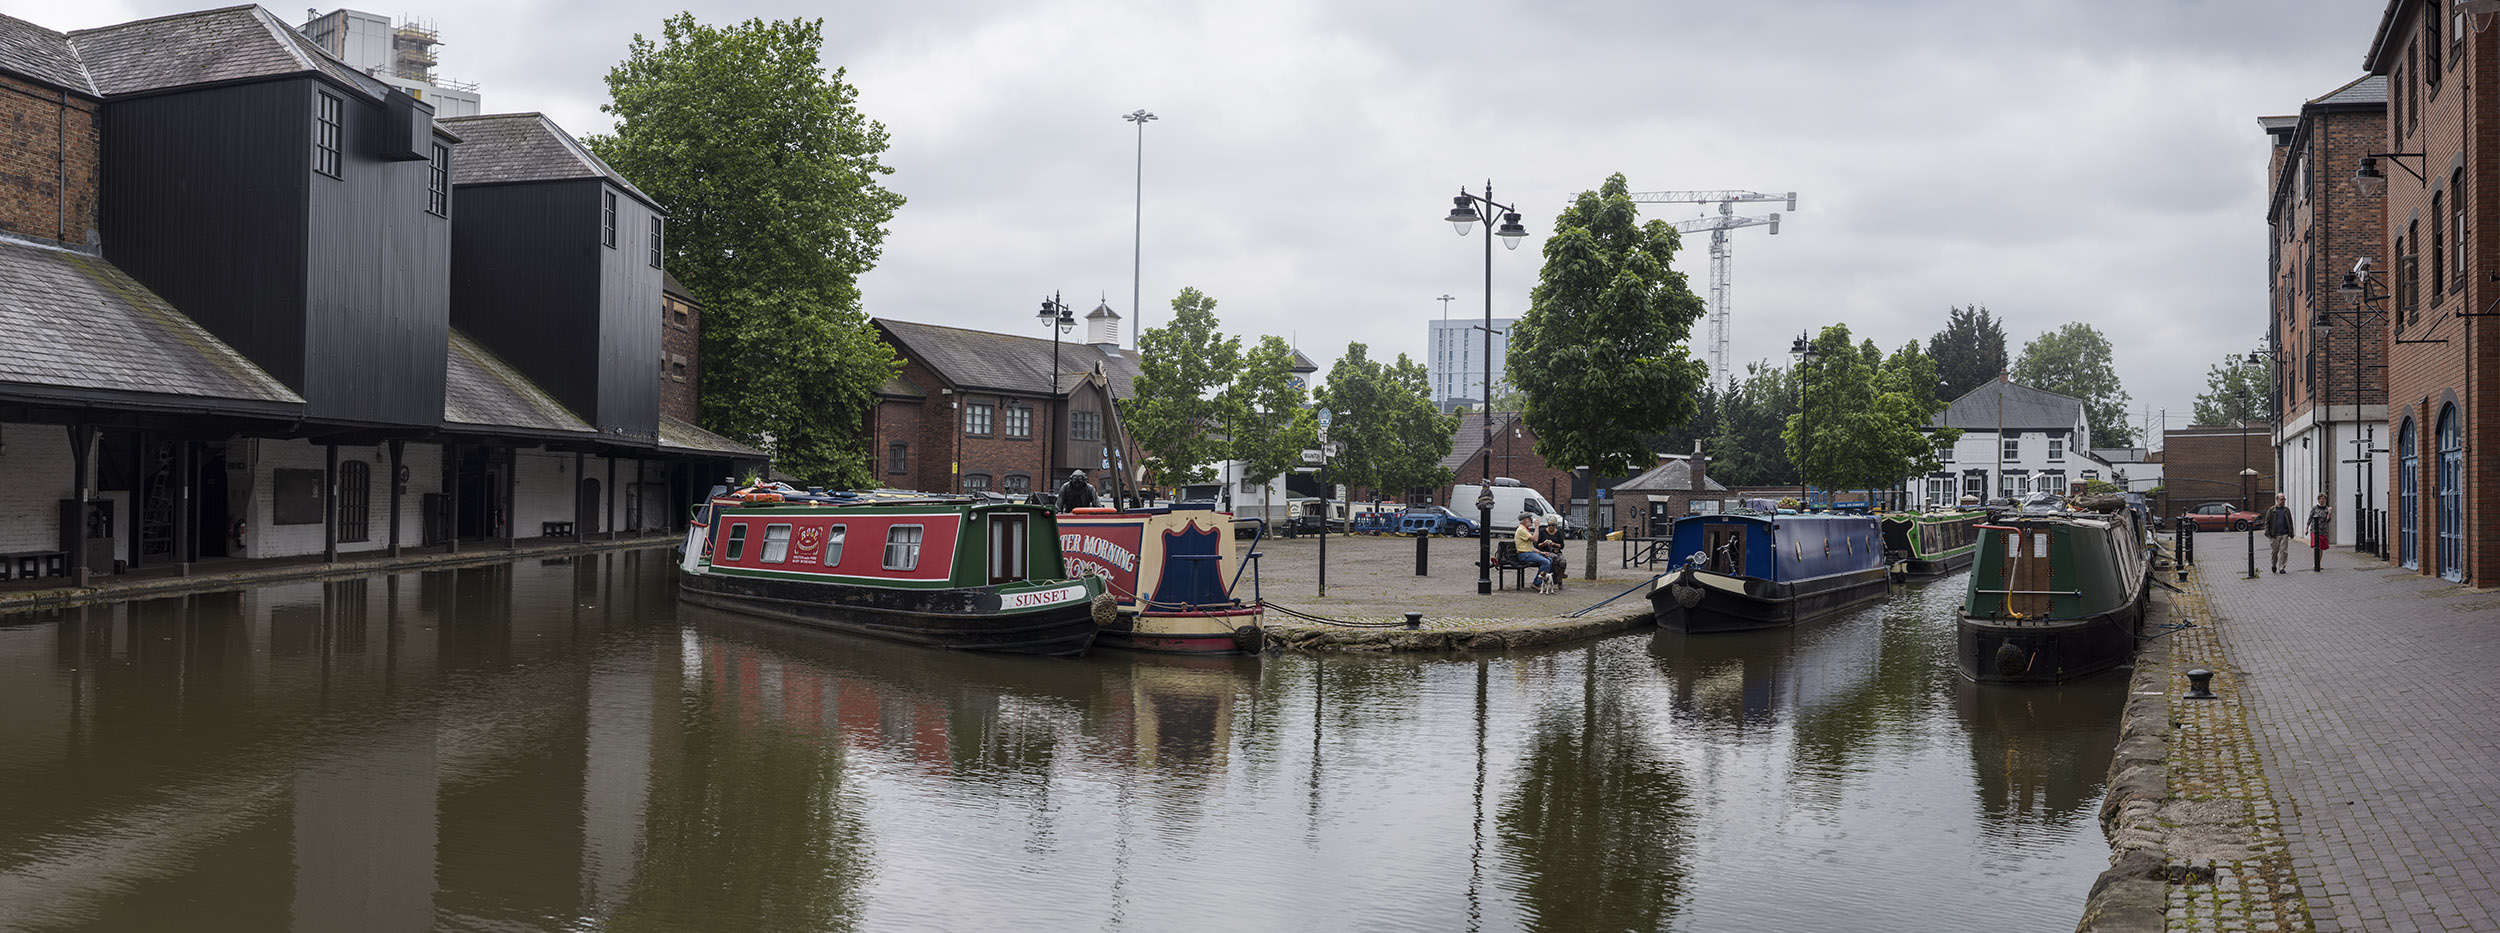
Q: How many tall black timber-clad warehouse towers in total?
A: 2